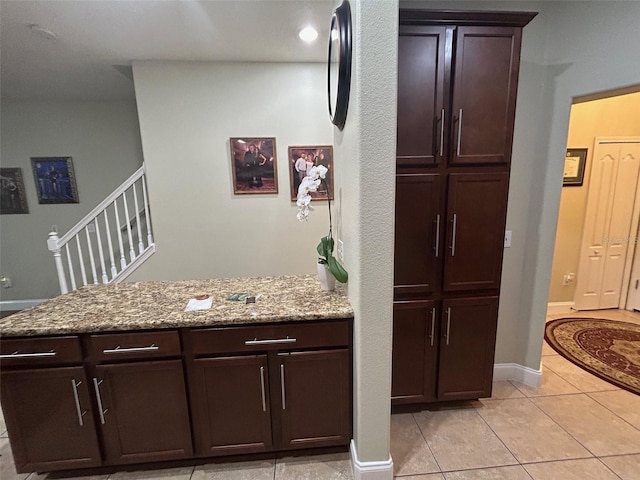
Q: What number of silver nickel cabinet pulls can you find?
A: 13